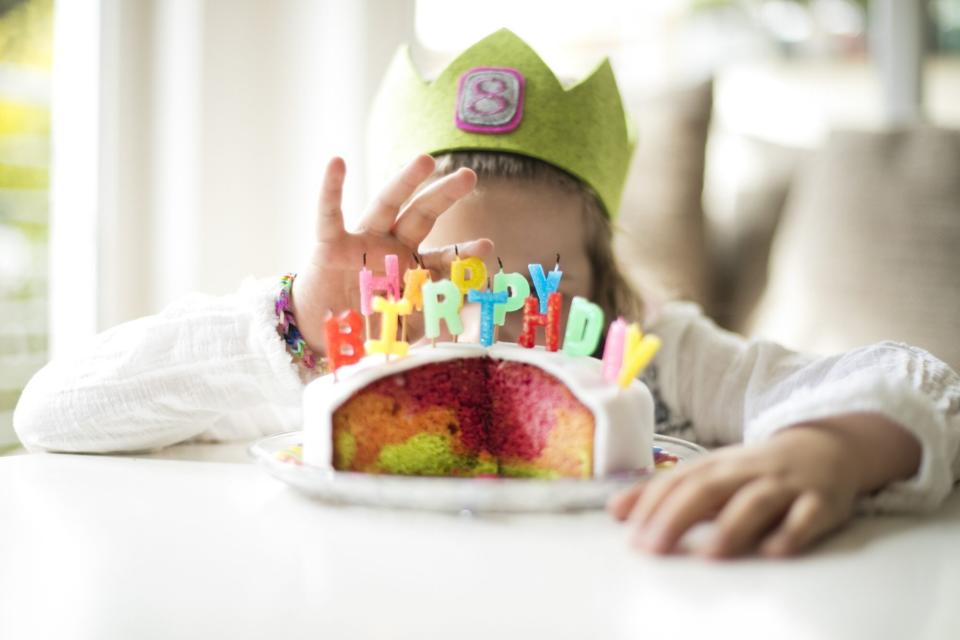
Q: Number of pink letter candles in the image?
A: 2